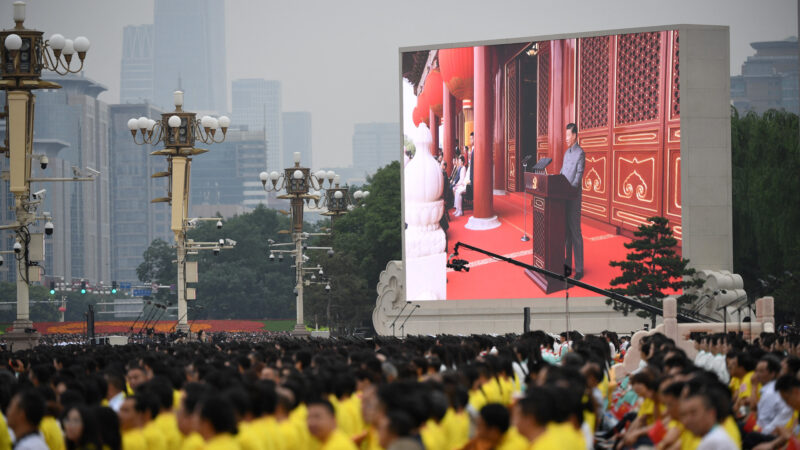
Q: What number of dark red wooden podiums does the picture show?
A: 1